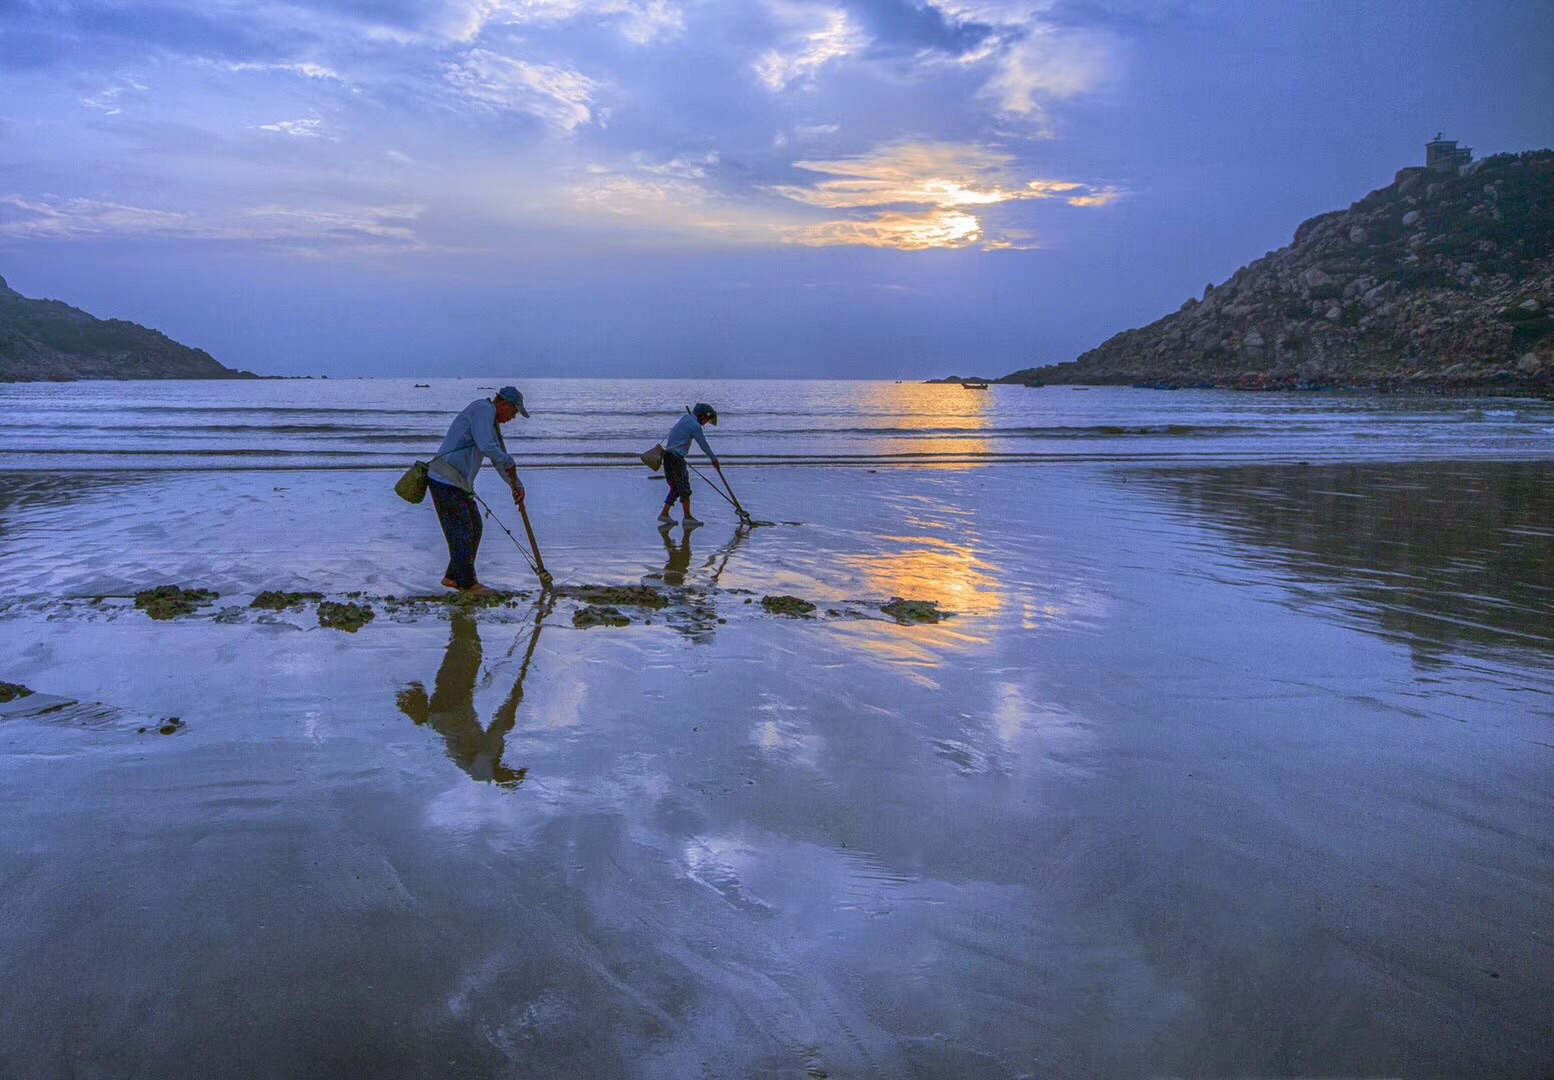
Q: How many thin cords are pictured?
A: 2